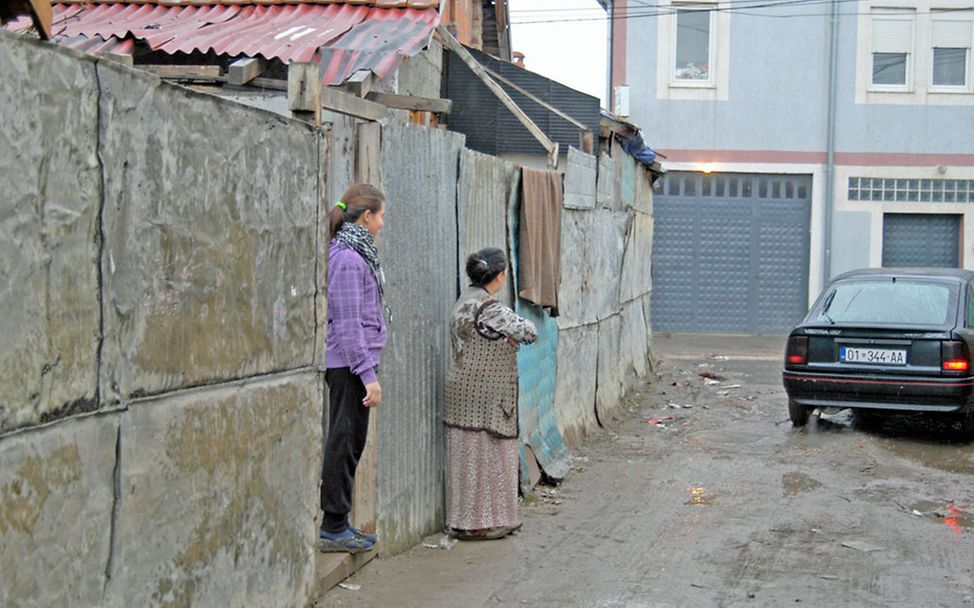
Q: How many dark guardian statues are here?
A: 0